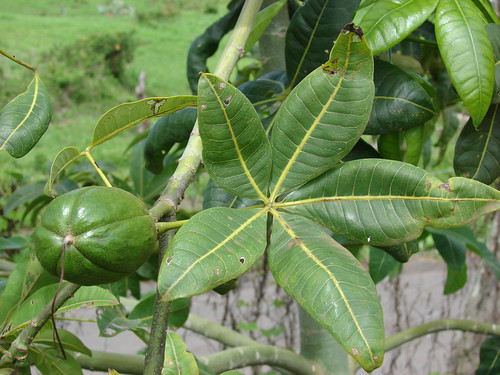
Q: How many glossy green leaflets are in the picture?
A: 5